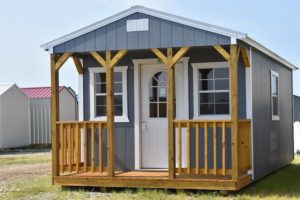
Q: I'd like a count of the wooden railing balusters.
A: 12